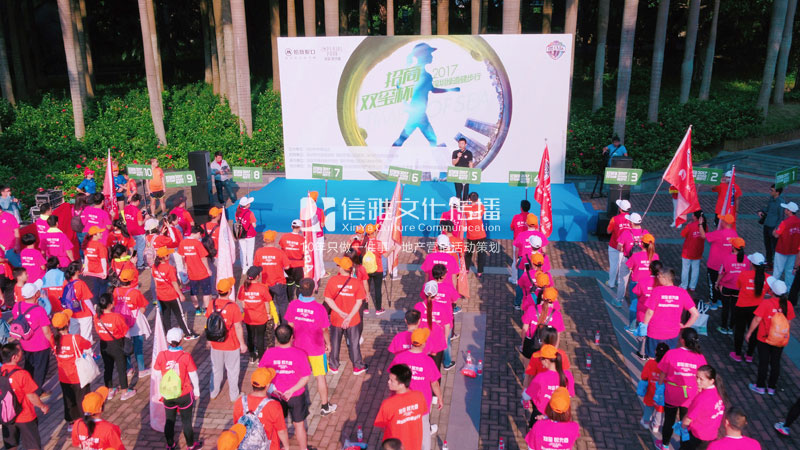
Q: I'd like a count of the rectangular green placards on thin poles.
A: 10